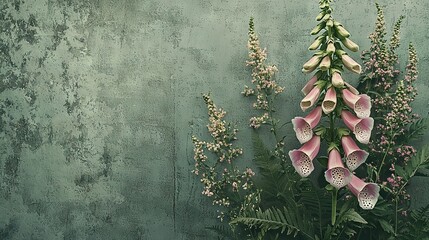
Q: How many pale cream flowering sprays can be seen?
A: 2